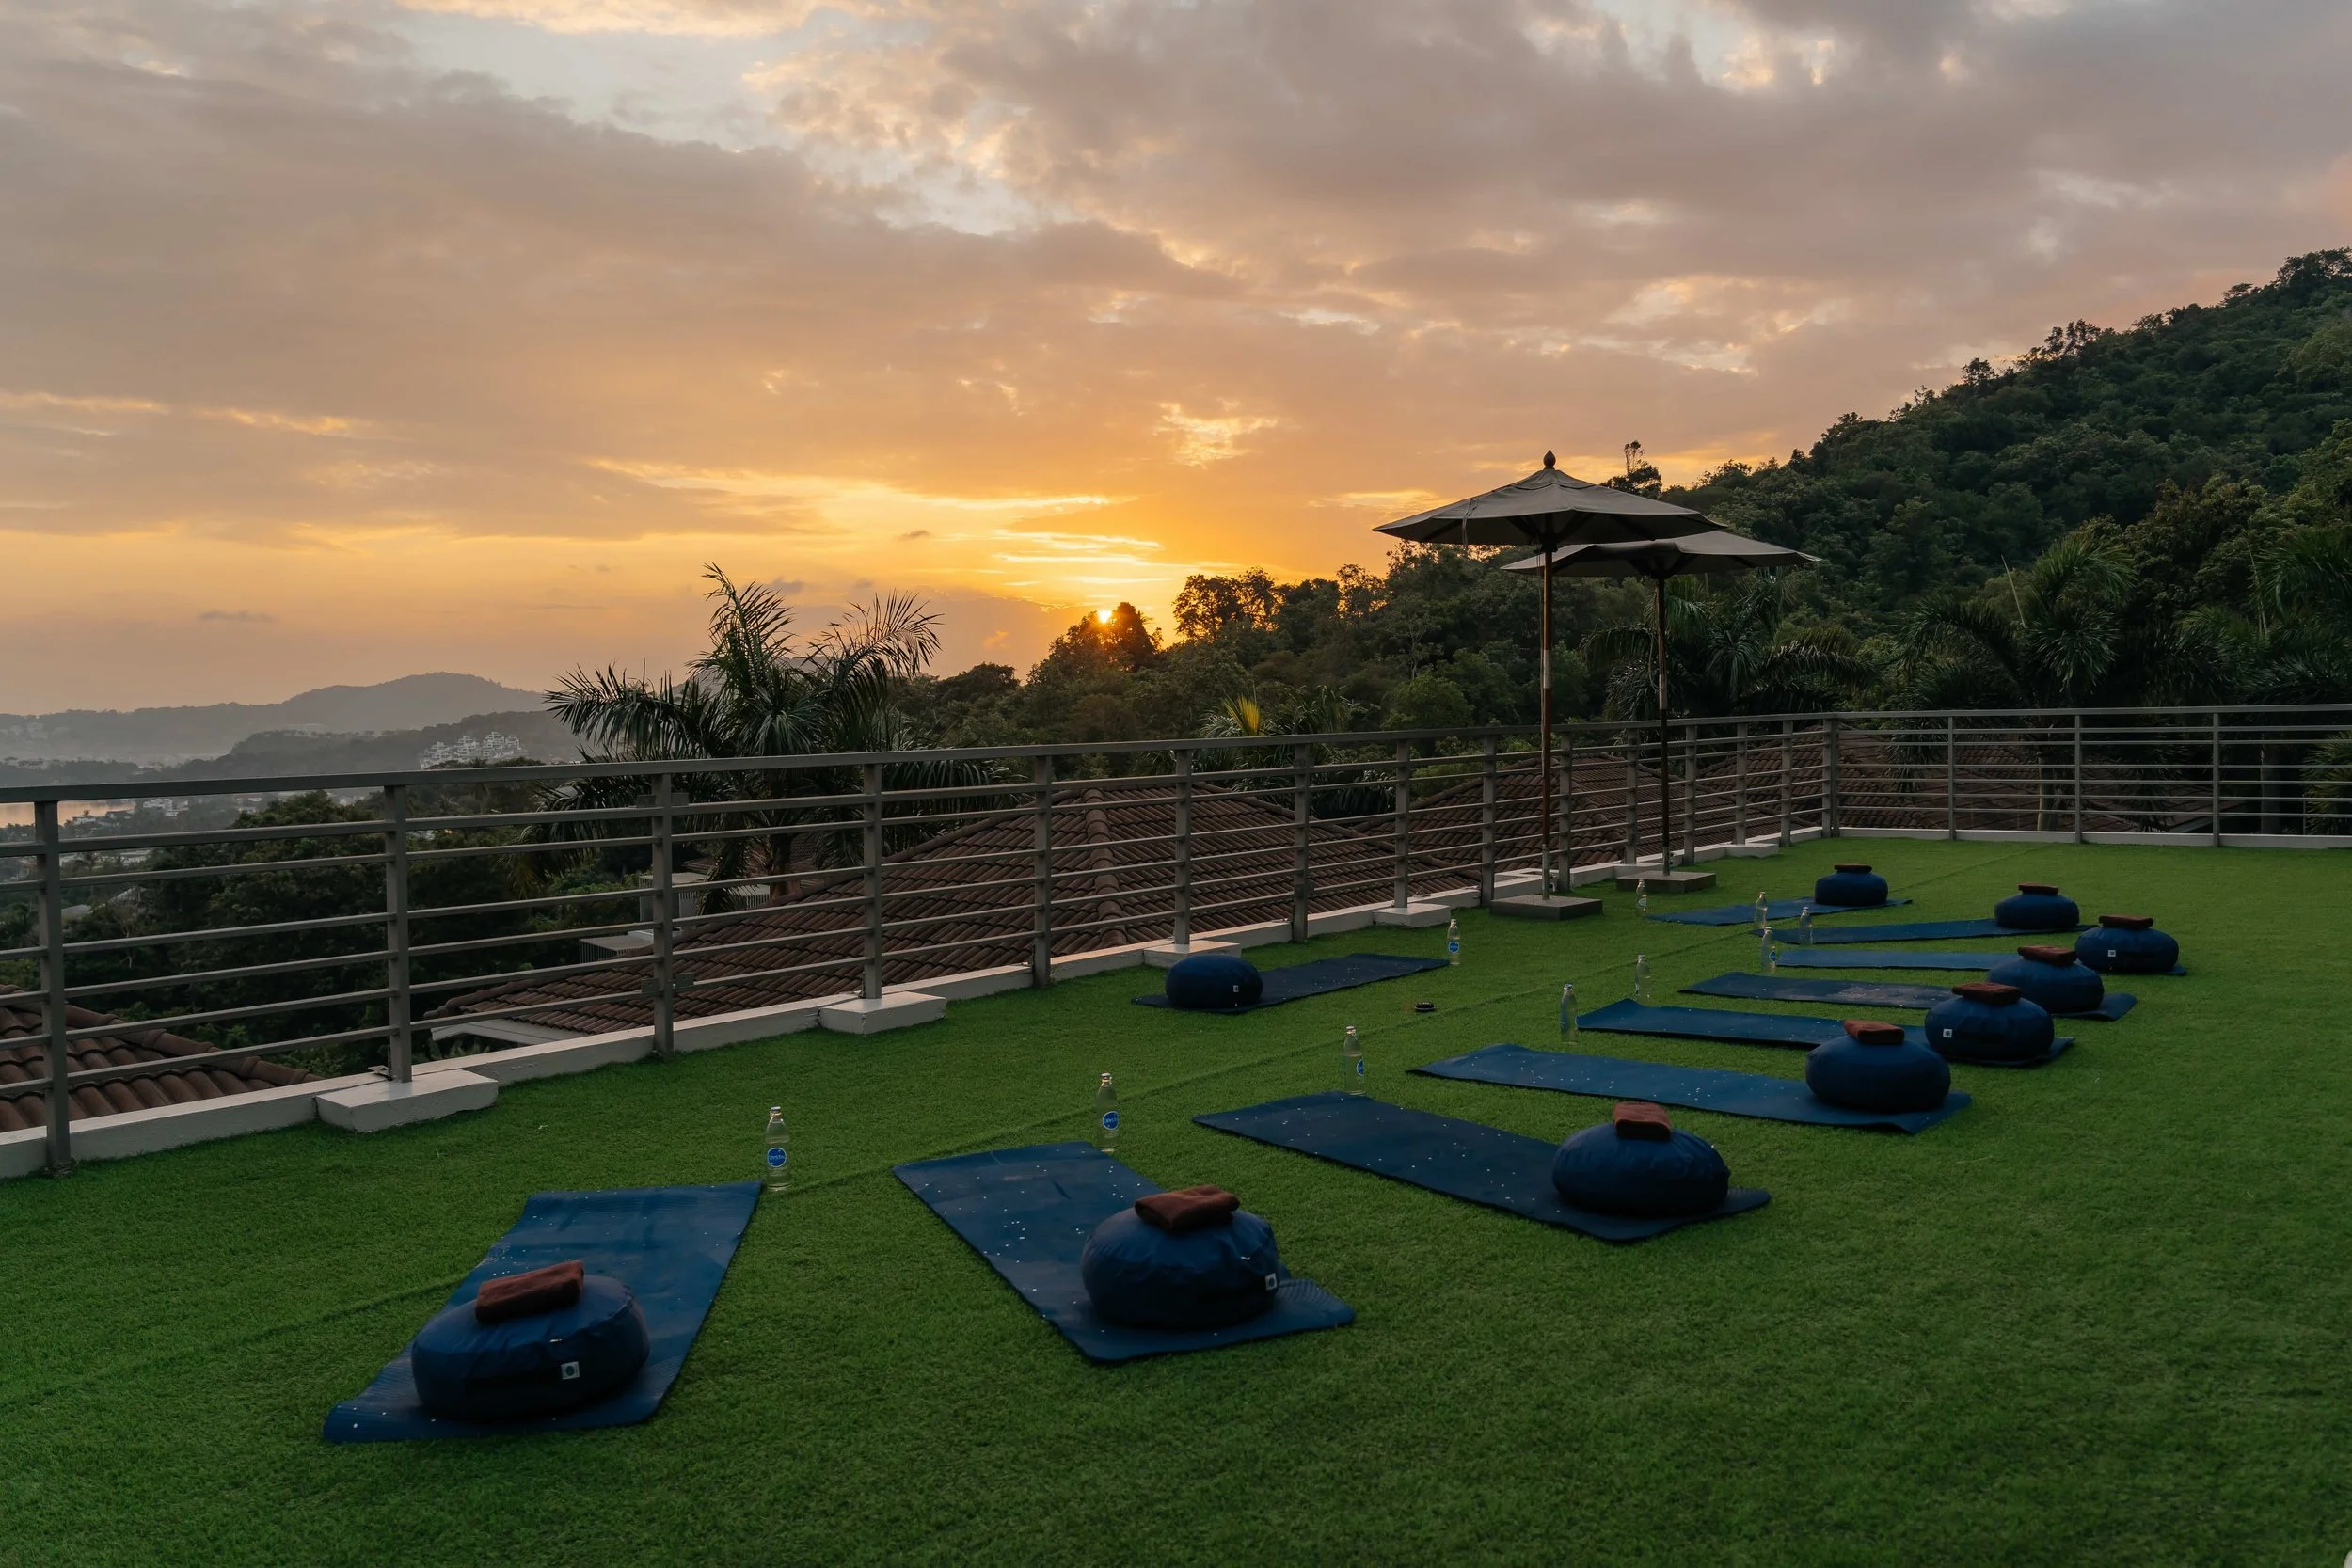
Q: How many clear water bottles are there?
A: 10